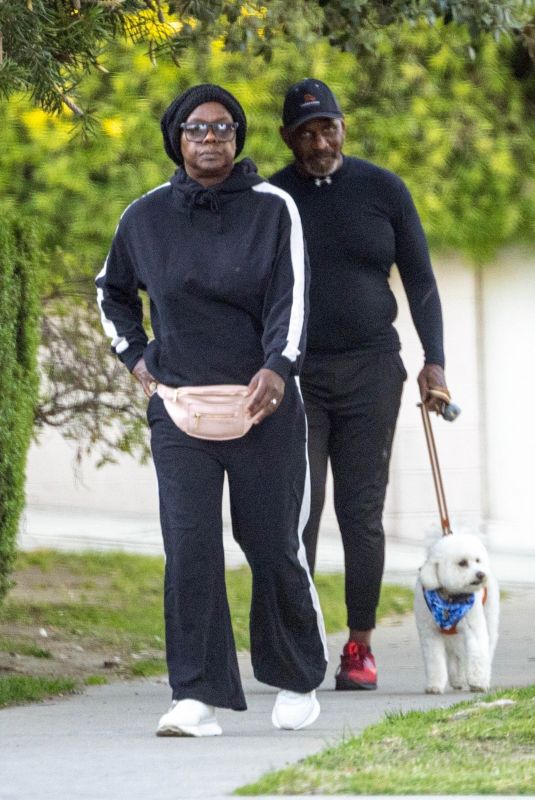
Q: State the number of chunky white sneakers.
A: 2